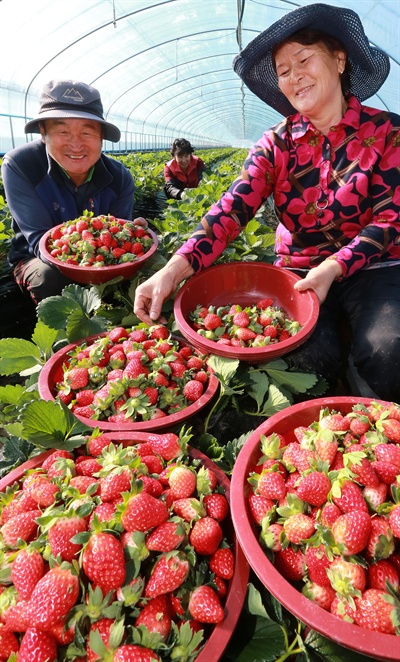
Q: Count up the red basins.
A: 5